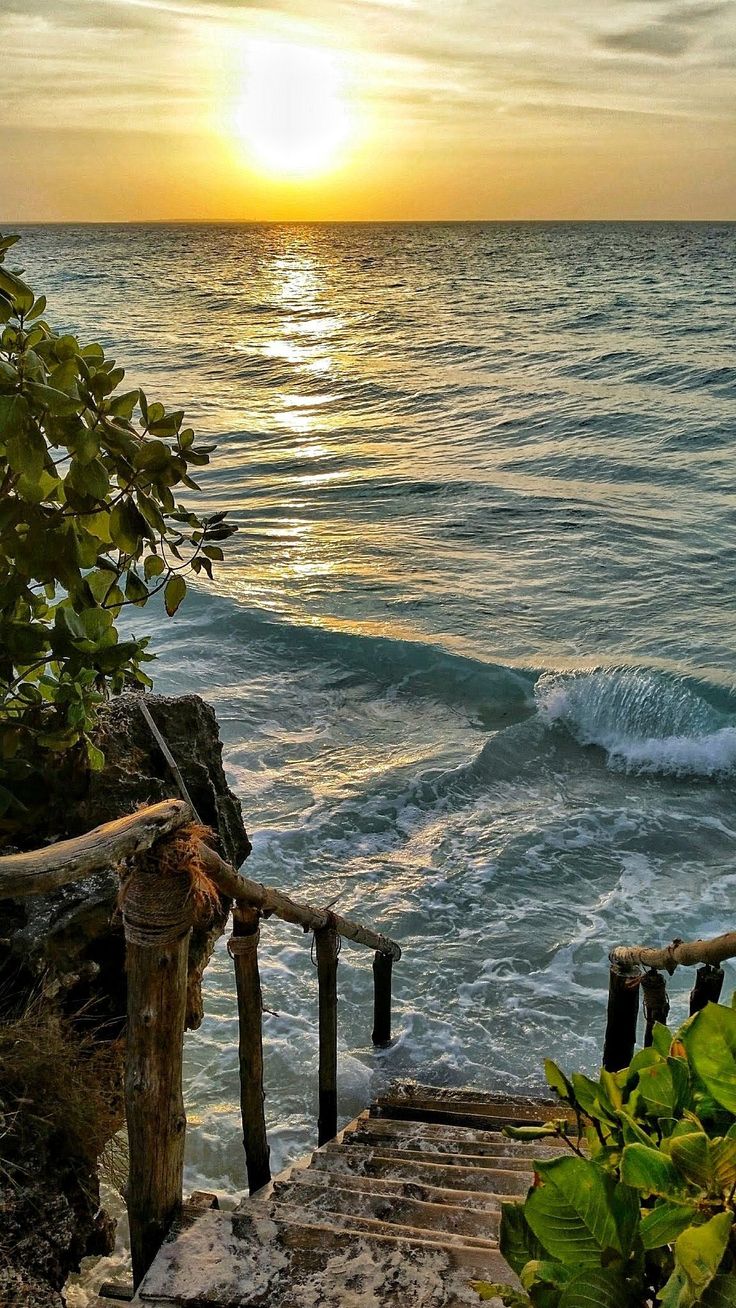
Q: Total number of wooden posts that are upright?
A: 7